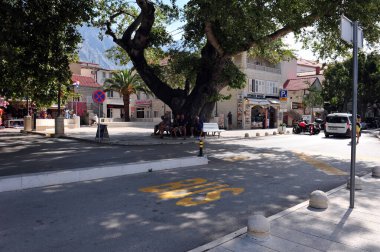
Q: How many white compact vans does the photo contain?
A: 1